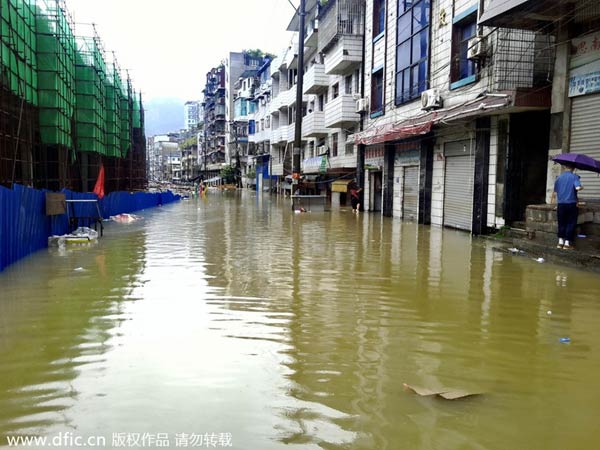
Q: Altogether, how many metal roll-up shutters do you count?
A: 3